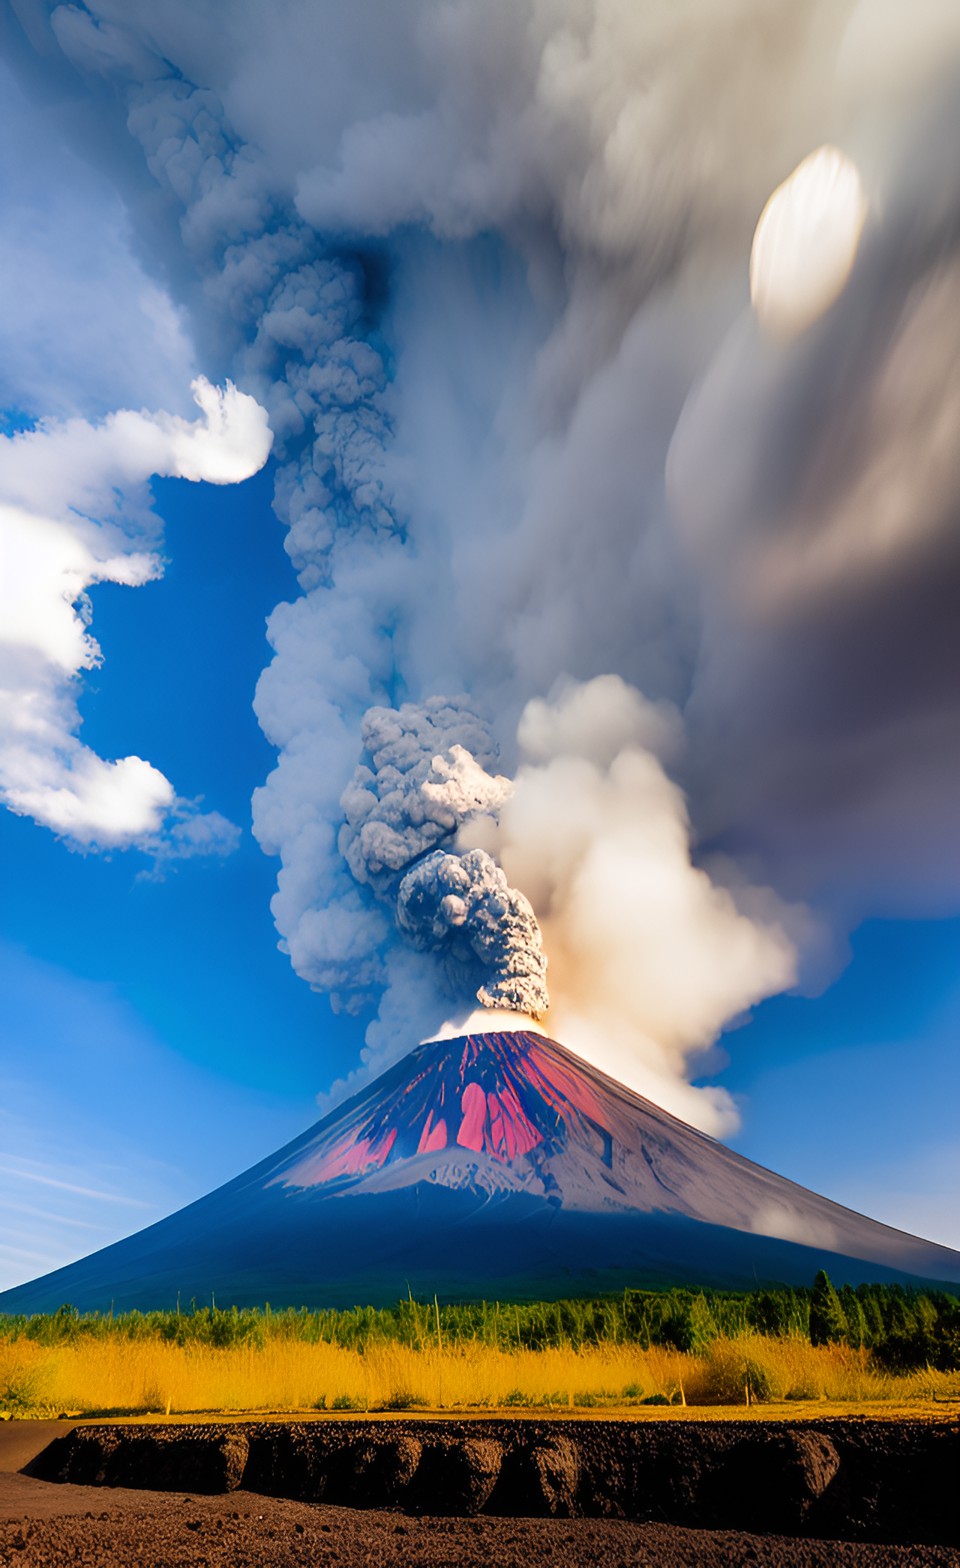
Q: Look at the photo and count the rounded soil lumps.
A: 5